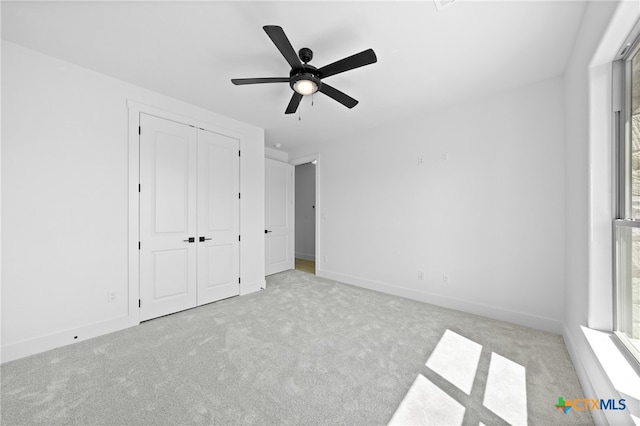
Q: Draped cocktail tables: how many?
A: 0